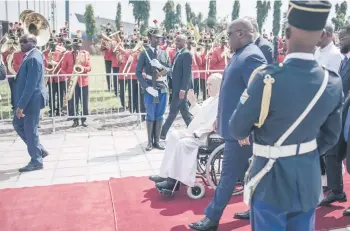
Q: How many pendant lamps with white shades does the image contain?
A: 0